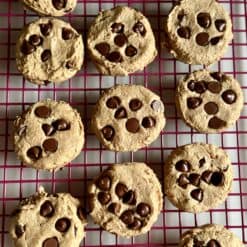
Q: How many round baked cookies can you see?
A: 11